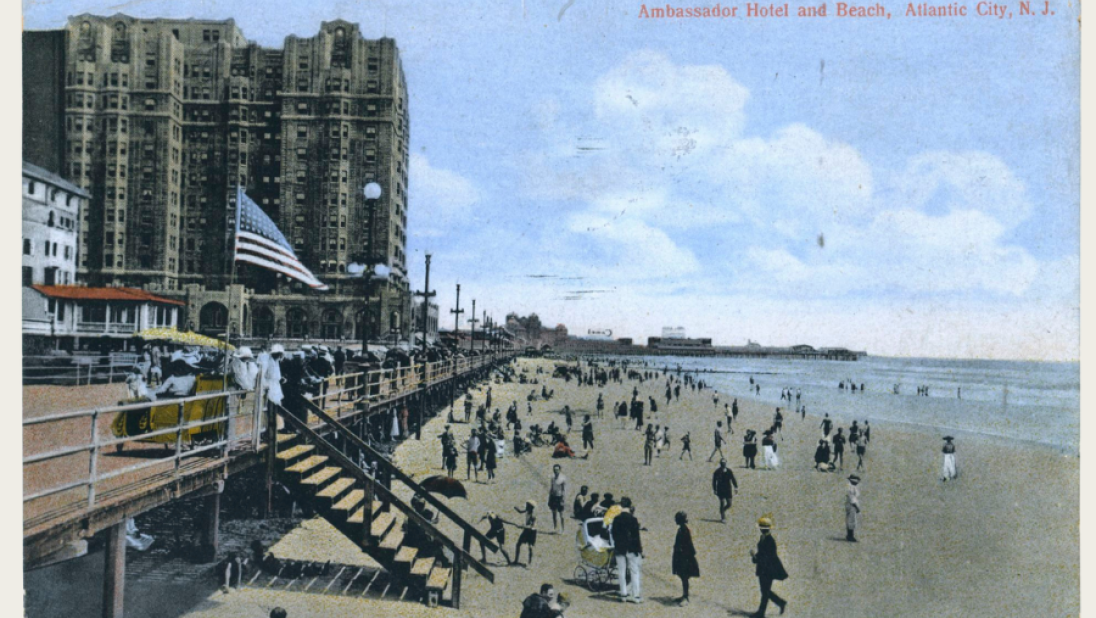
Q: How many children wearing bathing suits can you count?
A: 2